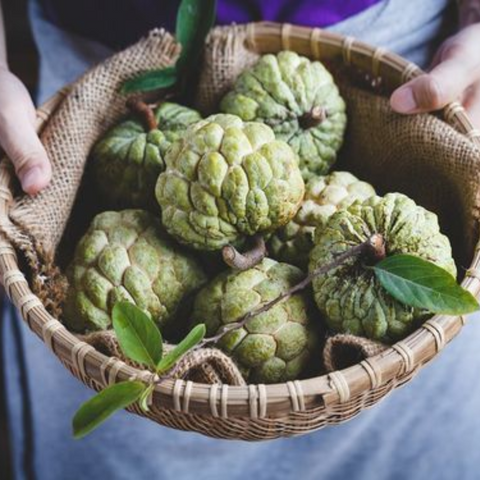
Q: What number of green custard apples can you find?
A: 7